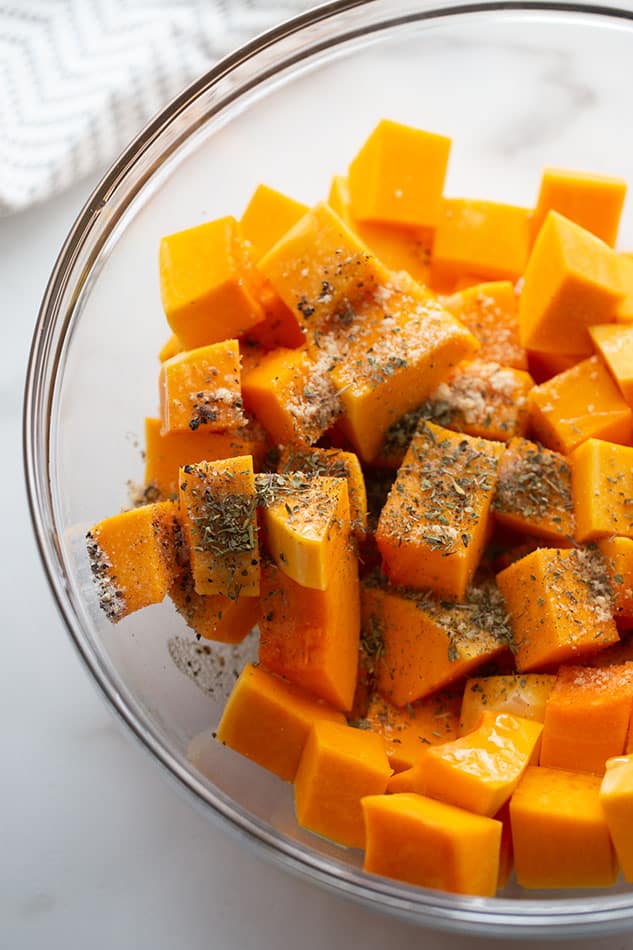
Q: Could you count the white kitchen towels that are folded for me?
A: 1